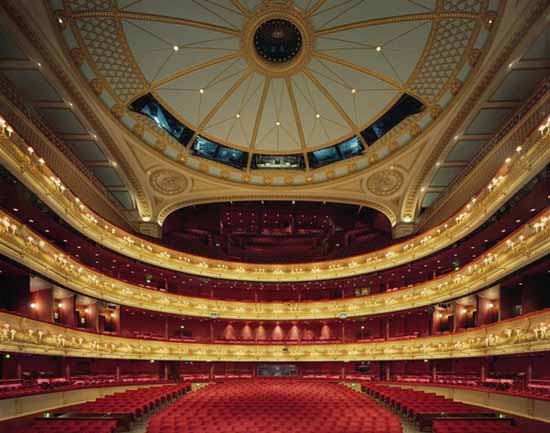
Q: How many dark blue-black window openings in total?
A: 5